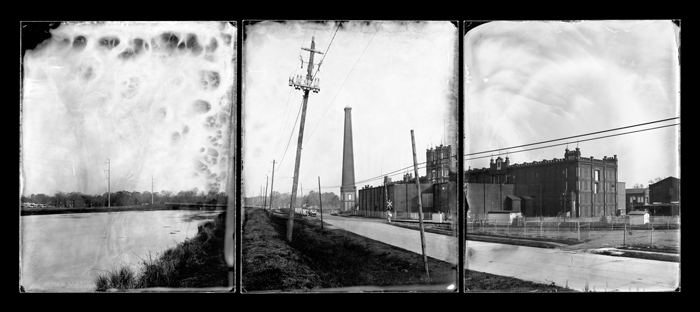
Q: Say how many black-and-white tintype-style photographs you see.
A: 3